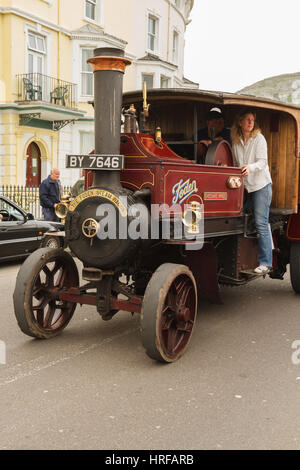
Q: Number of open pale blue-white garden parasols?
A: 0